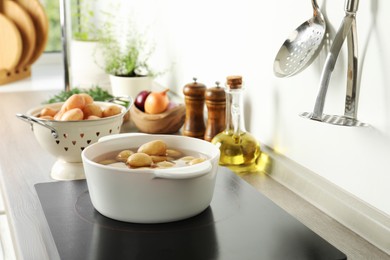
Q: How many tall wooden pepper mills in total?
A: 2